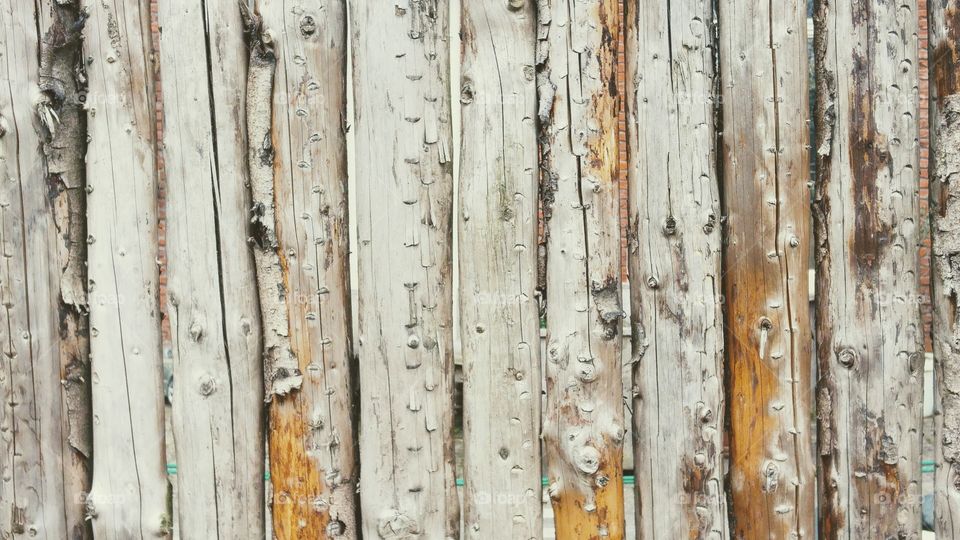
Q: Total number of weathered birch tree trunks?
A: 11